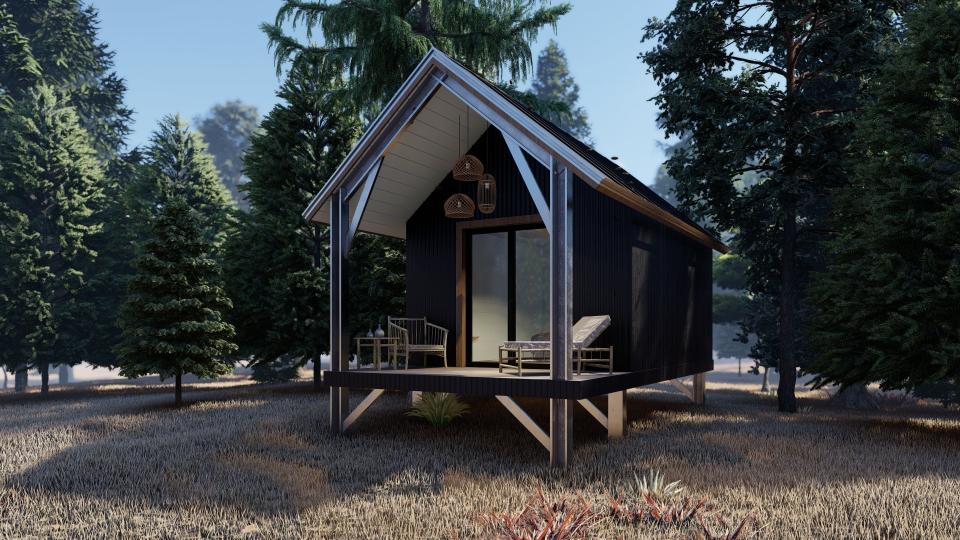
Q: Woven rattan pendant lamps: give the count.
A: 3